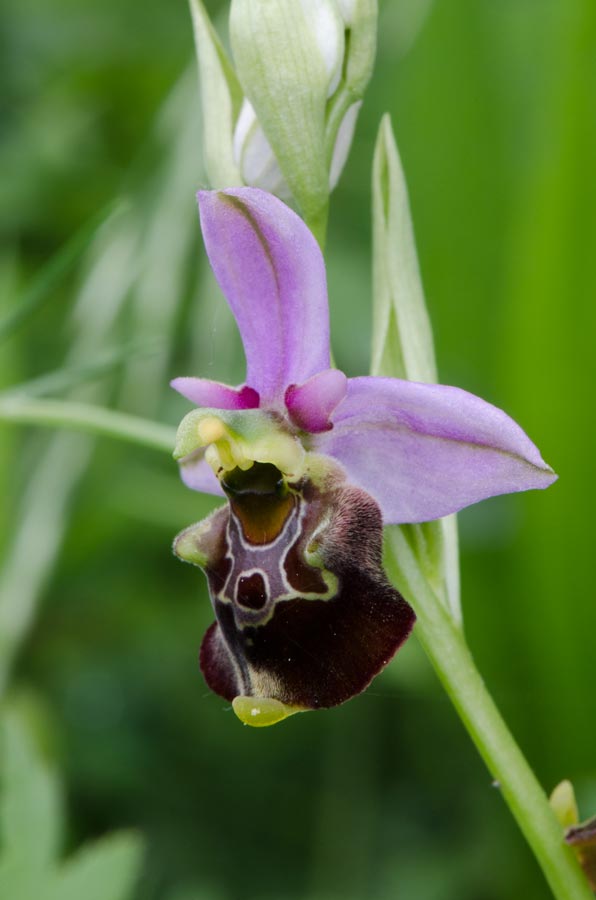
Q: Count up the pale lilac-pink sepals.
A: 3